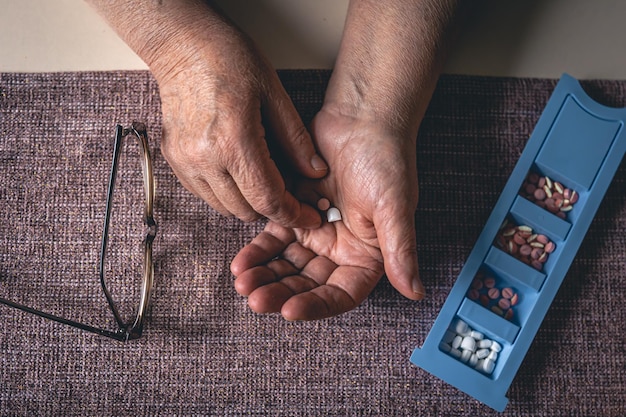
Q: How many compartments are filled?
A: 4